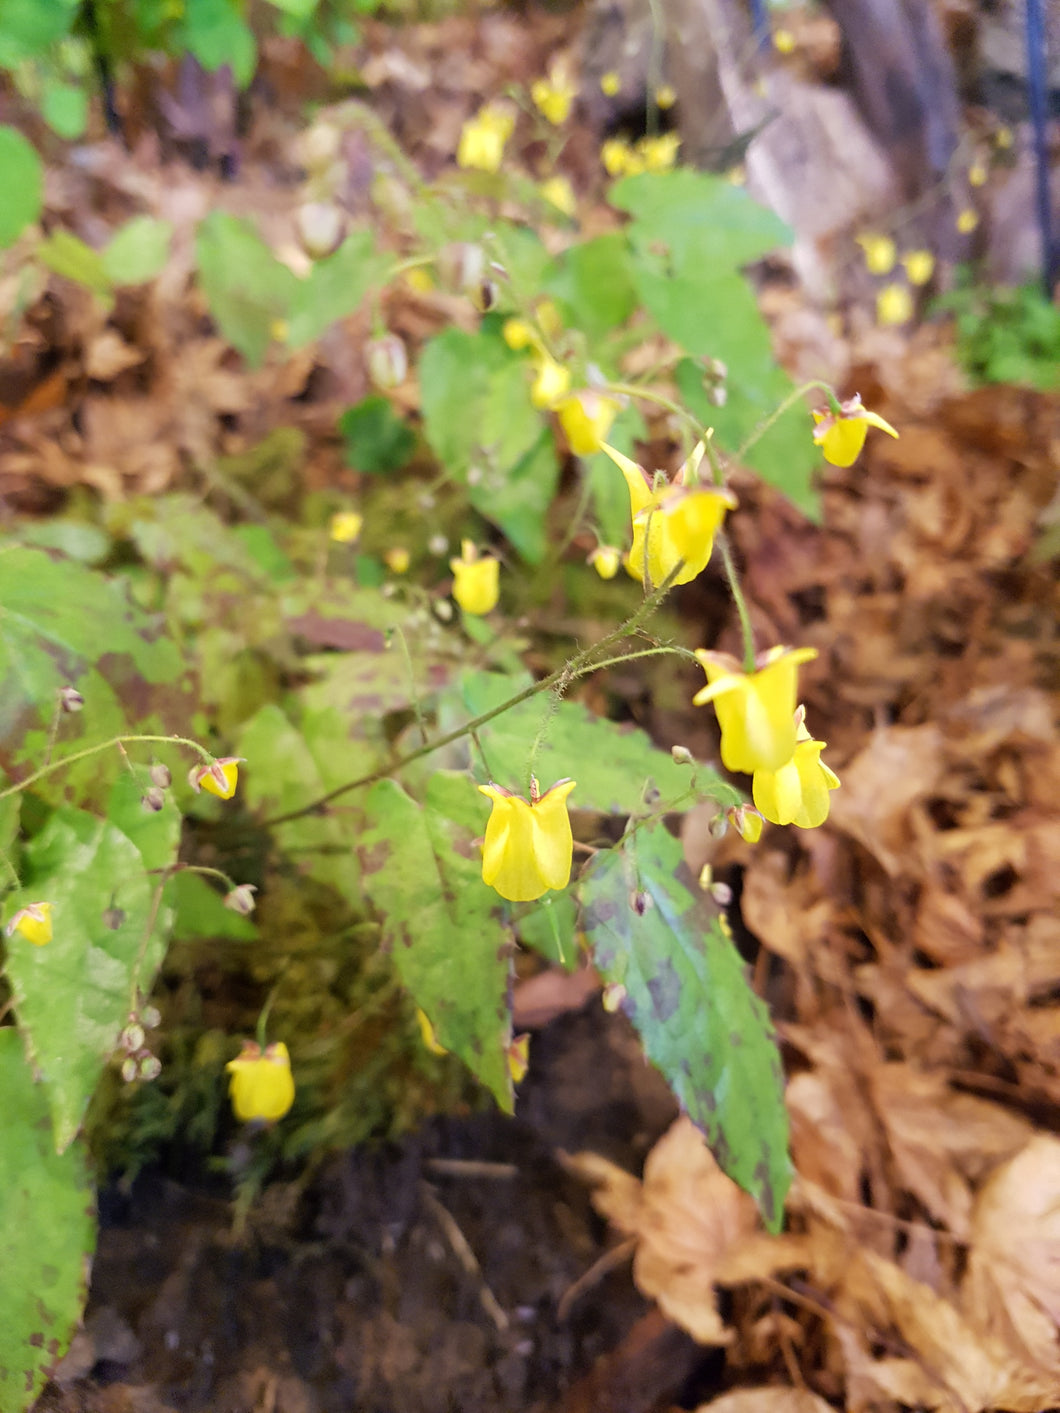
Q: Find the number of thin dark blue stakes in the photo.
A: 2